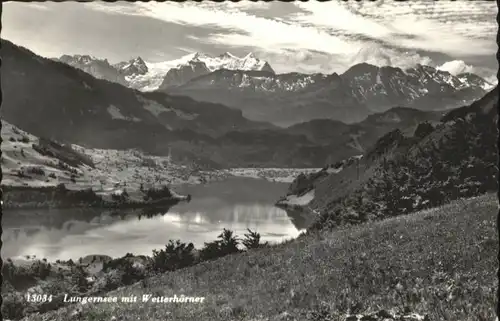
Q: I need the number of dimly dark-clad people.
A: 0